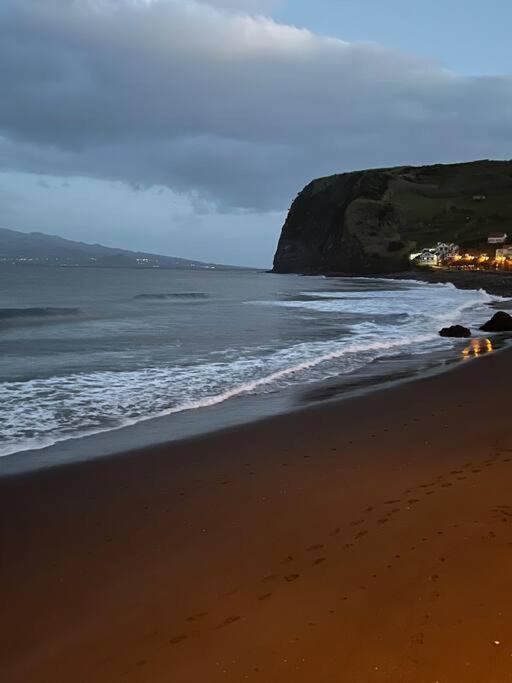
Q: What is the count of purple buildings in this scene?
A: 0